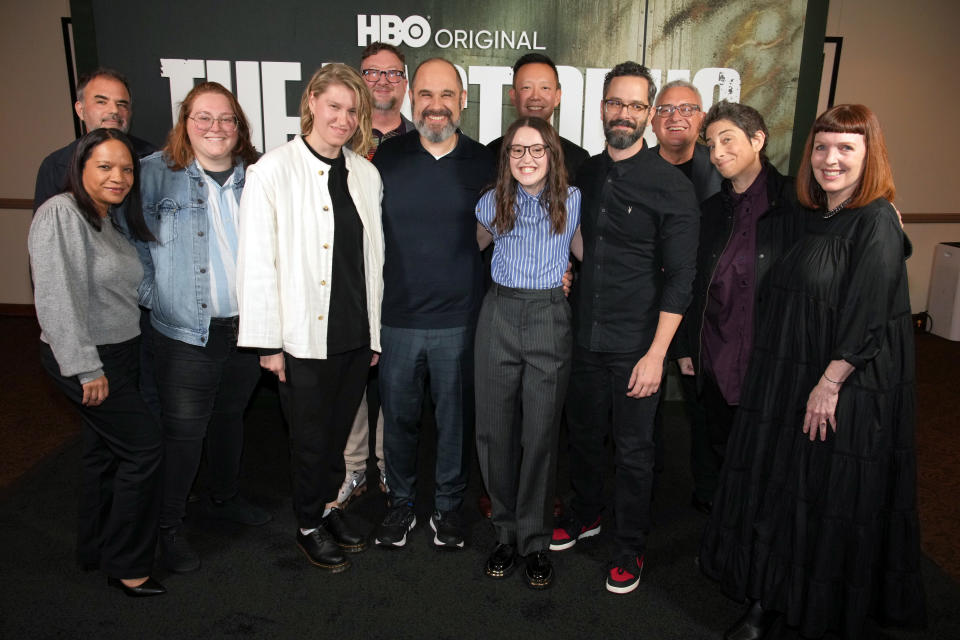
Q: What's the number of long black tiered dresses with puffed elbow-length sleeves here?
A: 1